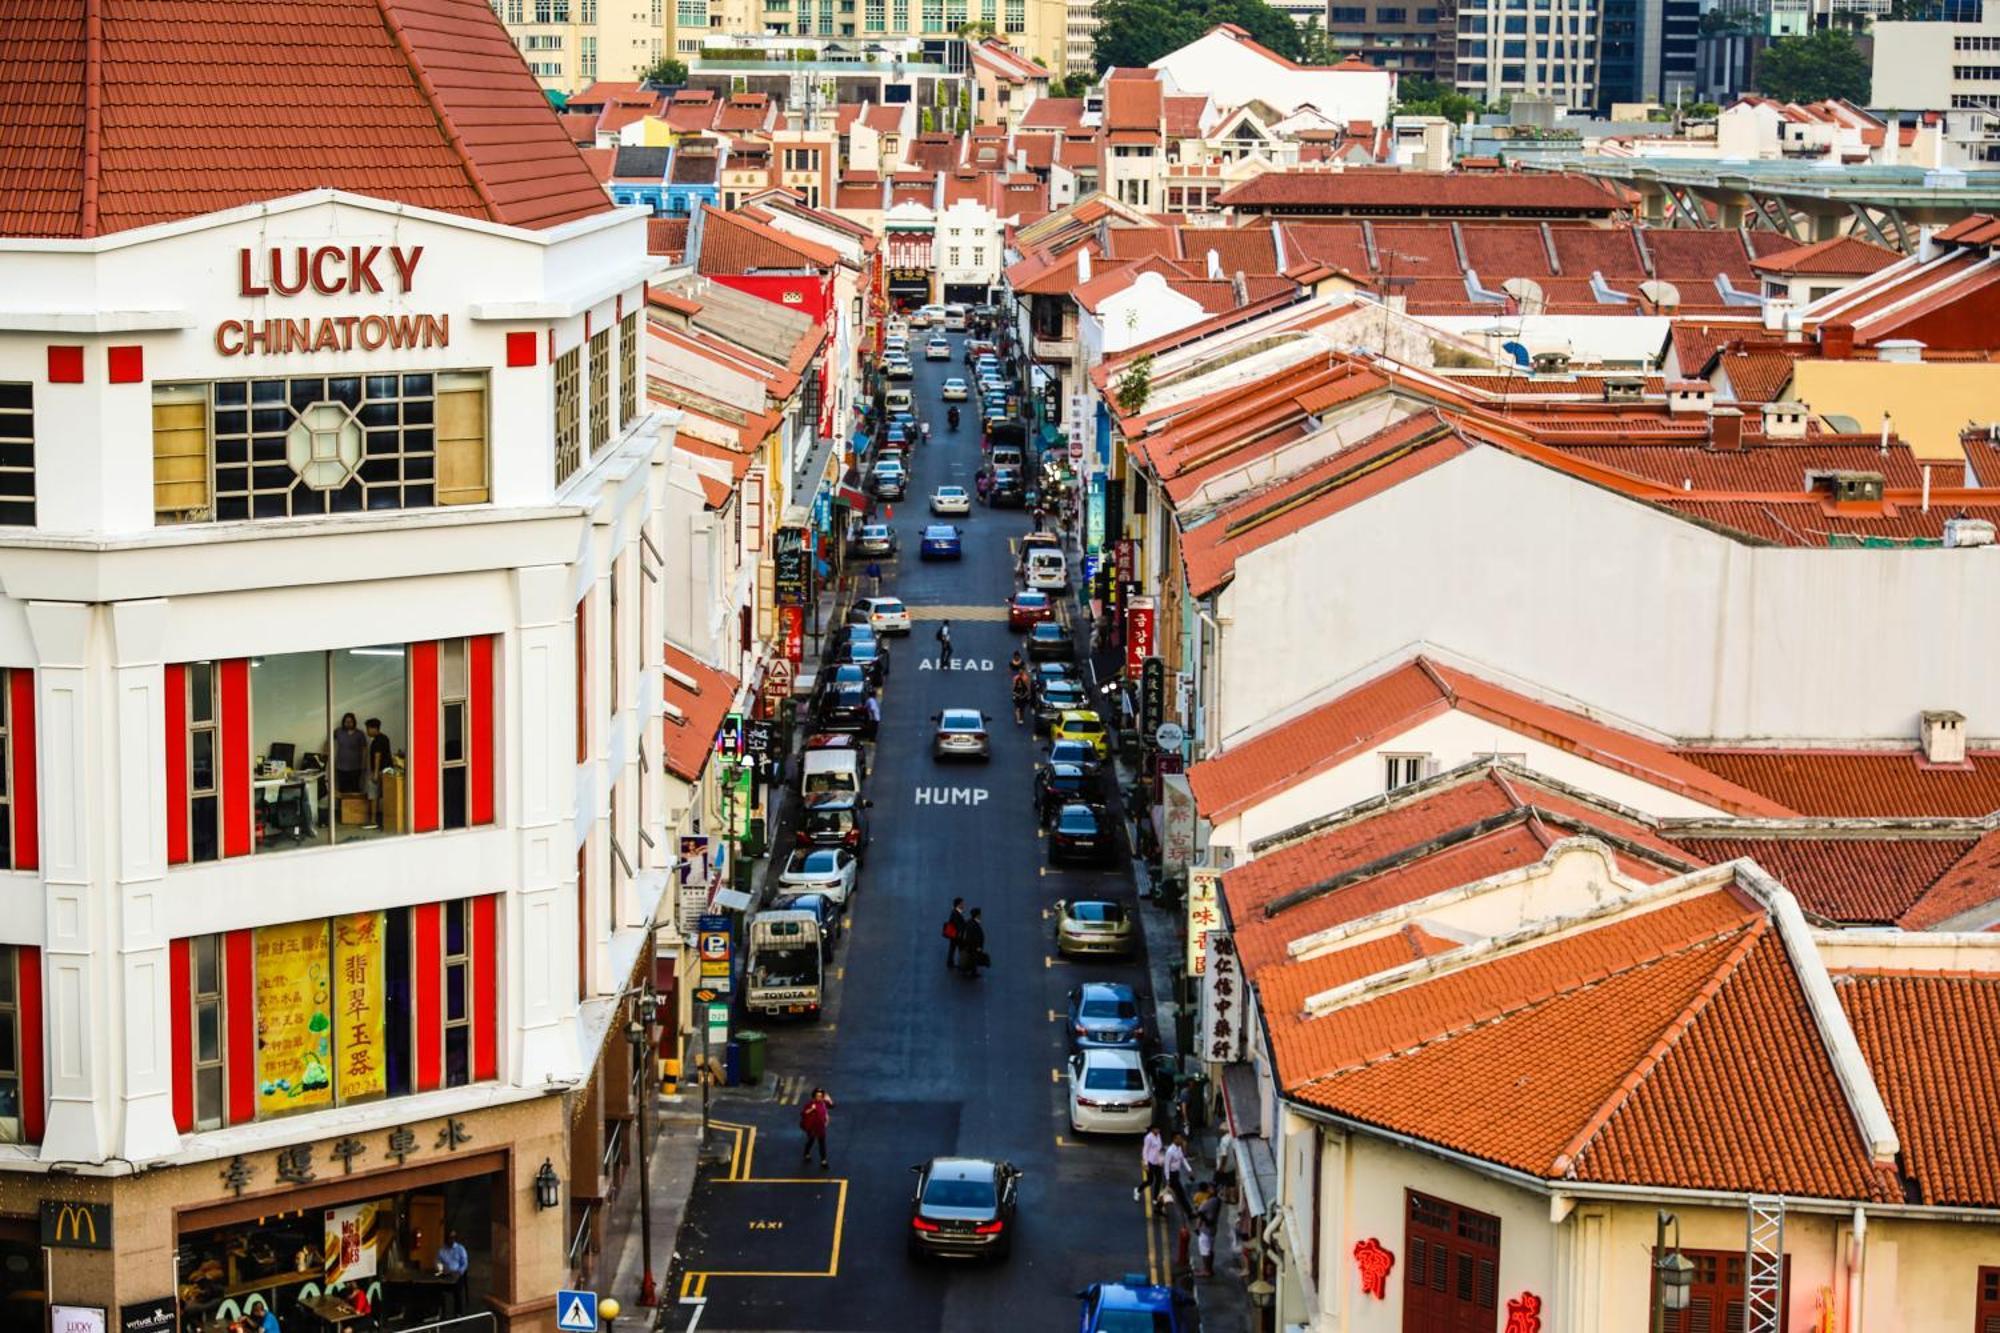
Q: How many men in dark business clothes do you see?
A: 2